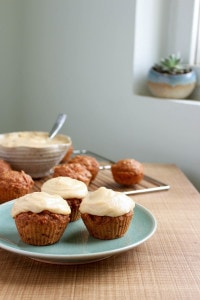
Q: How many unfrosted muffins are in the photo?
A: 6